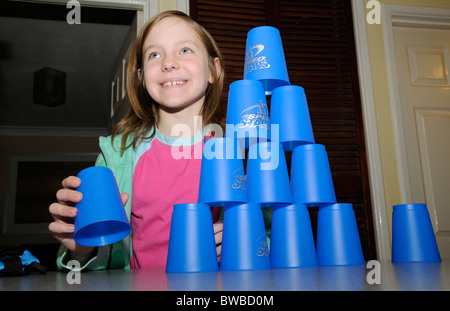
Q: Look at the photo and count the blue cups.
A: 12